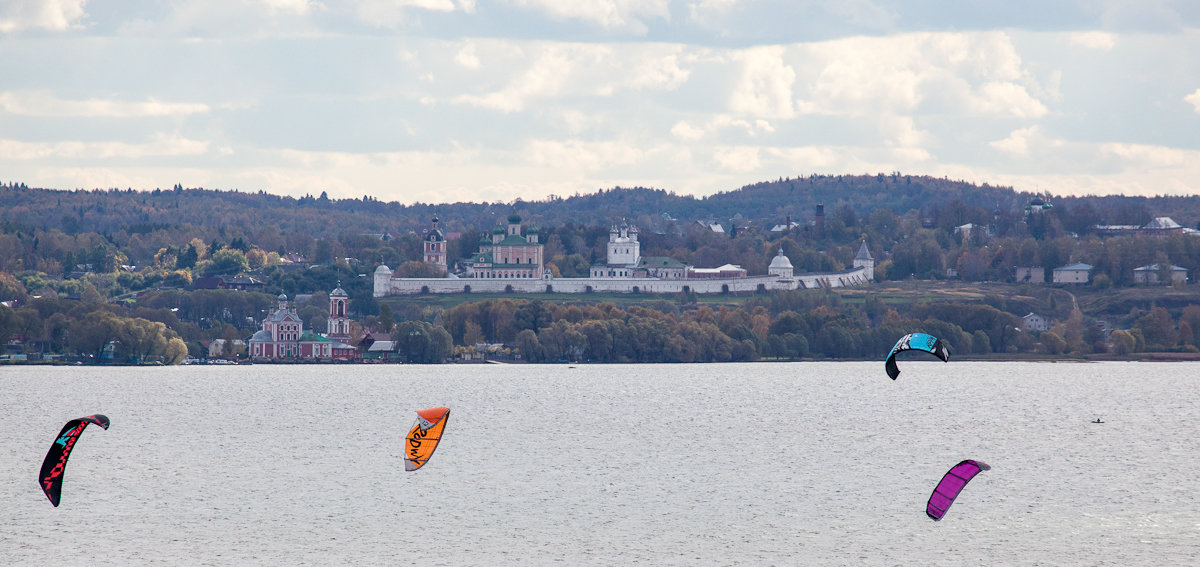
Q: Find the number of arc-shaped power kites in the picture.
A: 4